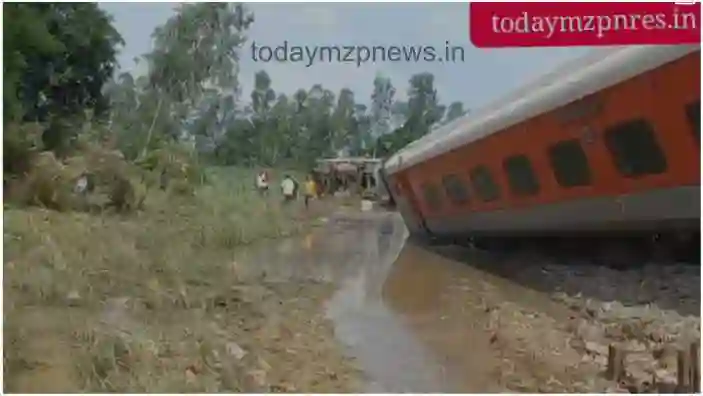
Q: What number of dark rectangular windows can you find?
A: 7